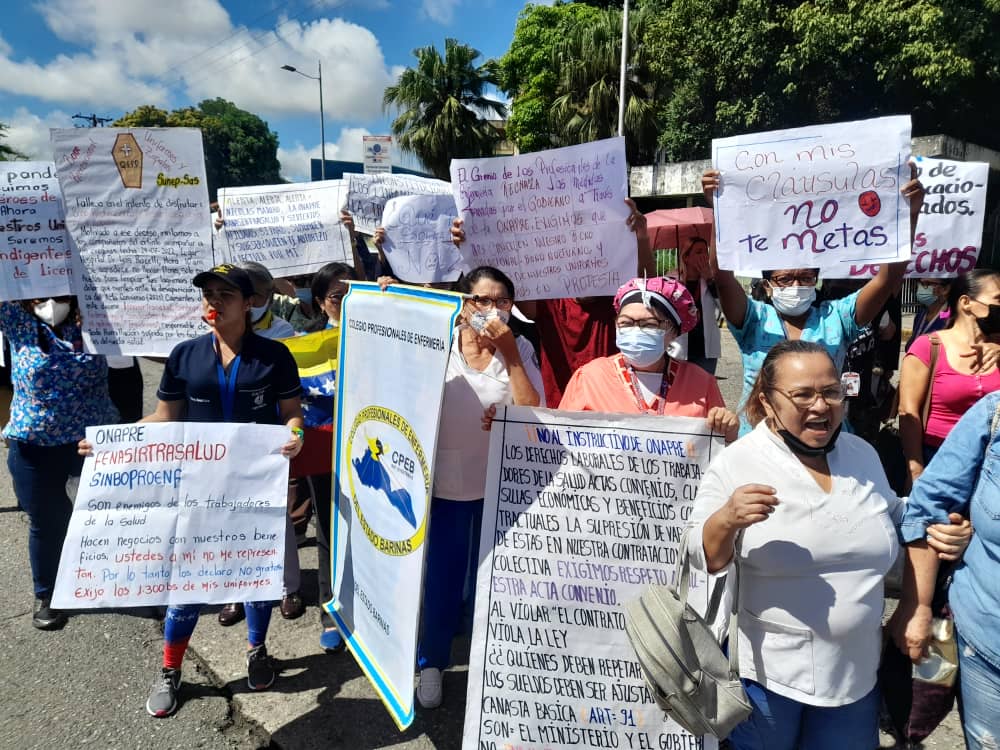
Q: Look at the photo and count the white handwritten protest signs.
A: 10